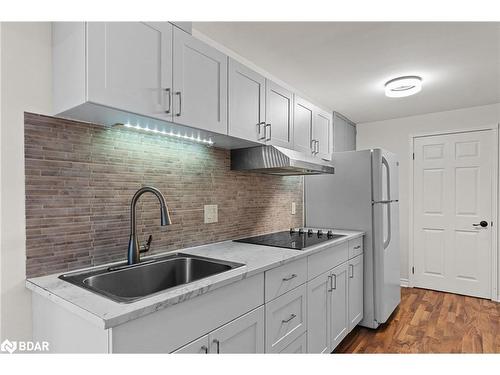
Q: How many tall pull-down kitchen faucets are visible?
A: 1